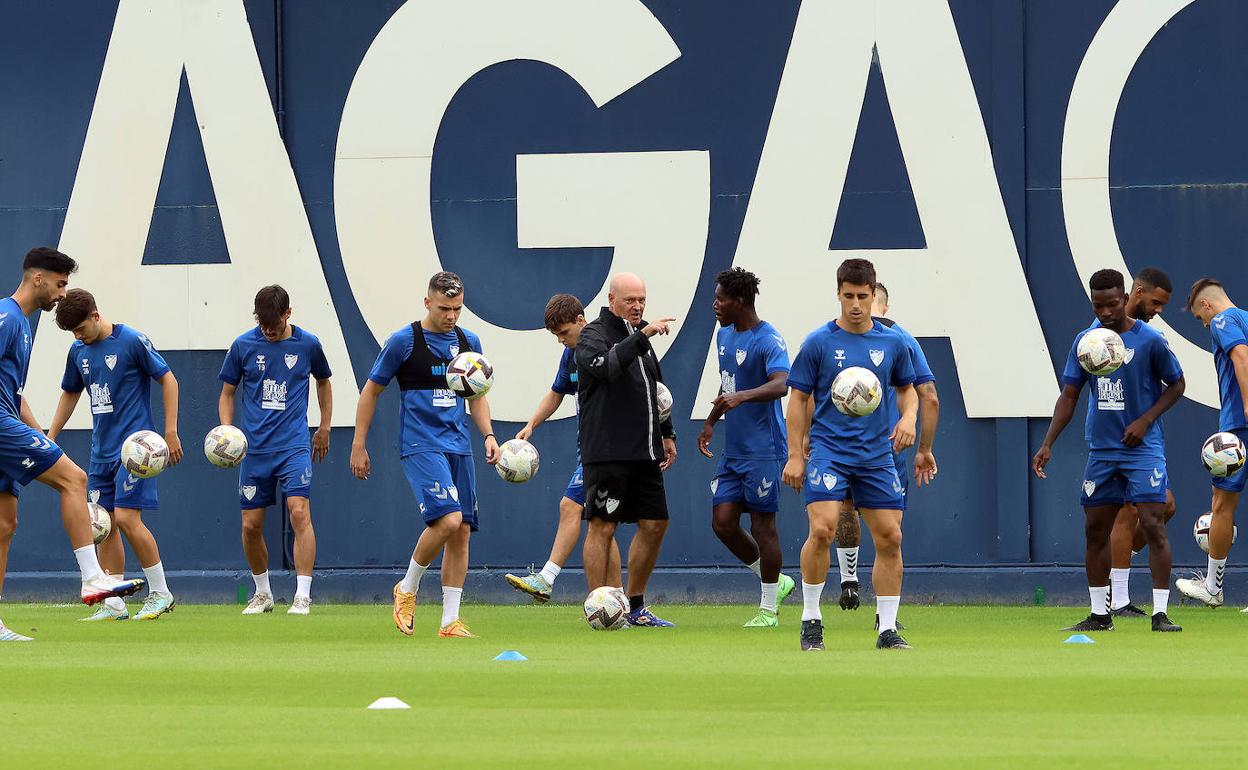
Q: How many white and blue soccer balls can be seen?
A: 11